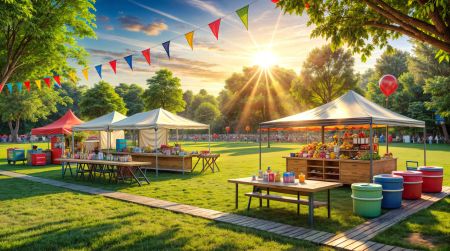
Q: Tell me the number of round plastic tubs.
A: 4